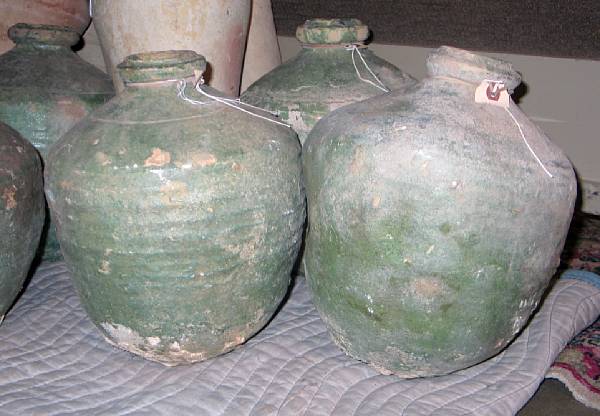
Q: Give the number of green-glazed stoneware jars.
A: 5